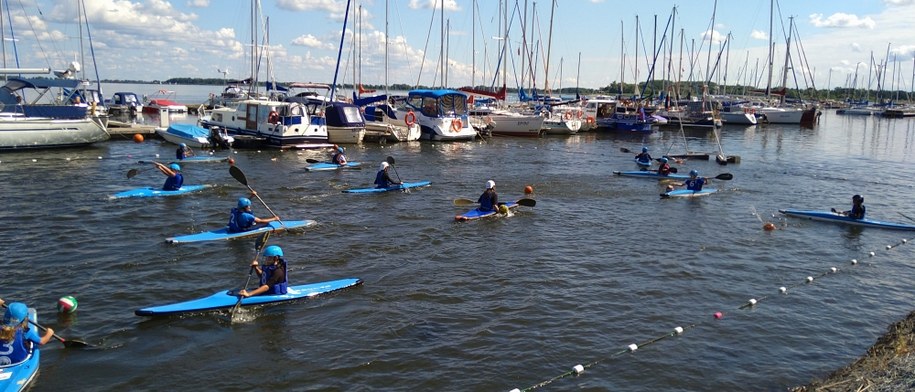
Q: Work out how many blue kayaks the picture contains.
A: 12